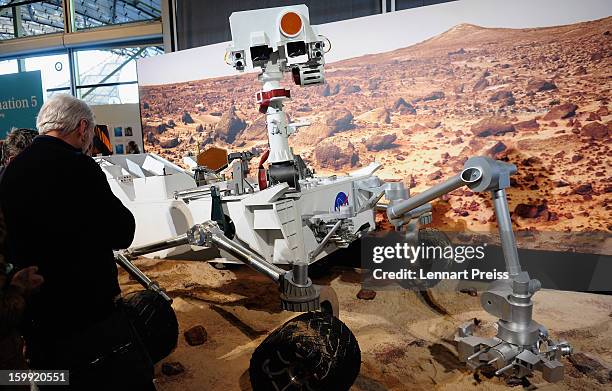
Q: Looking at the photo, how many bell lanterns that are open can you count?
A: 0